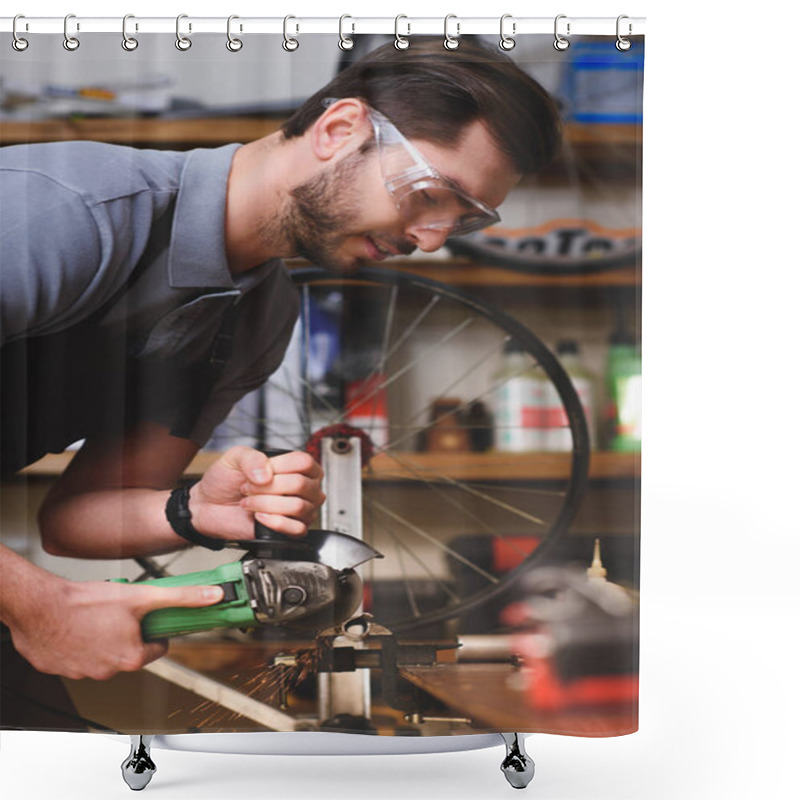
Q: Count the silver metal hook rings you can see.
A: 12